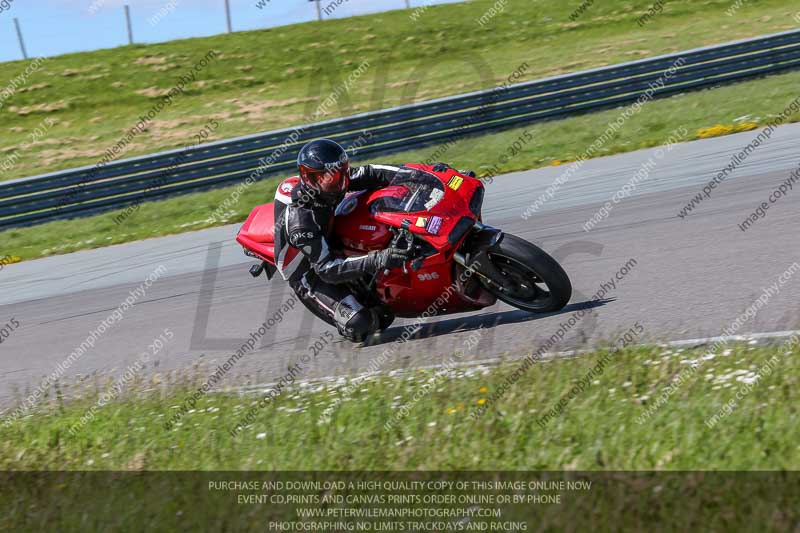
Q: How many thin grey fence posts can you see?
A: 5